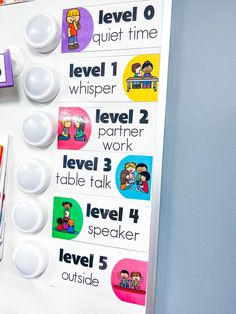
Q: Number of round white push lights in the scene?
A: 6